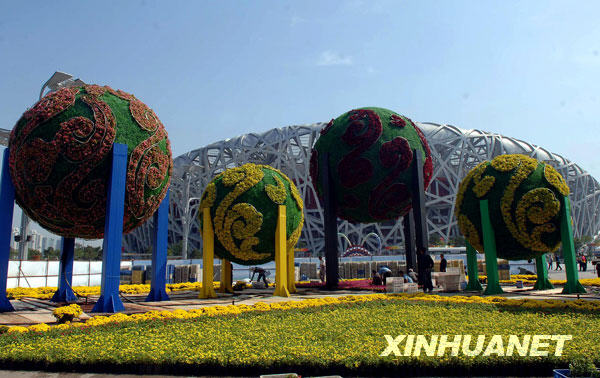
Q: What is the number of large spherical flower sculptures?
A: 4